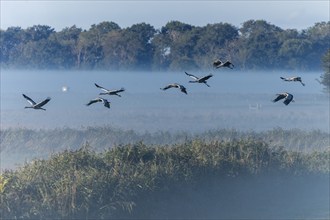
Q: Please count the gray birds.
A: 8